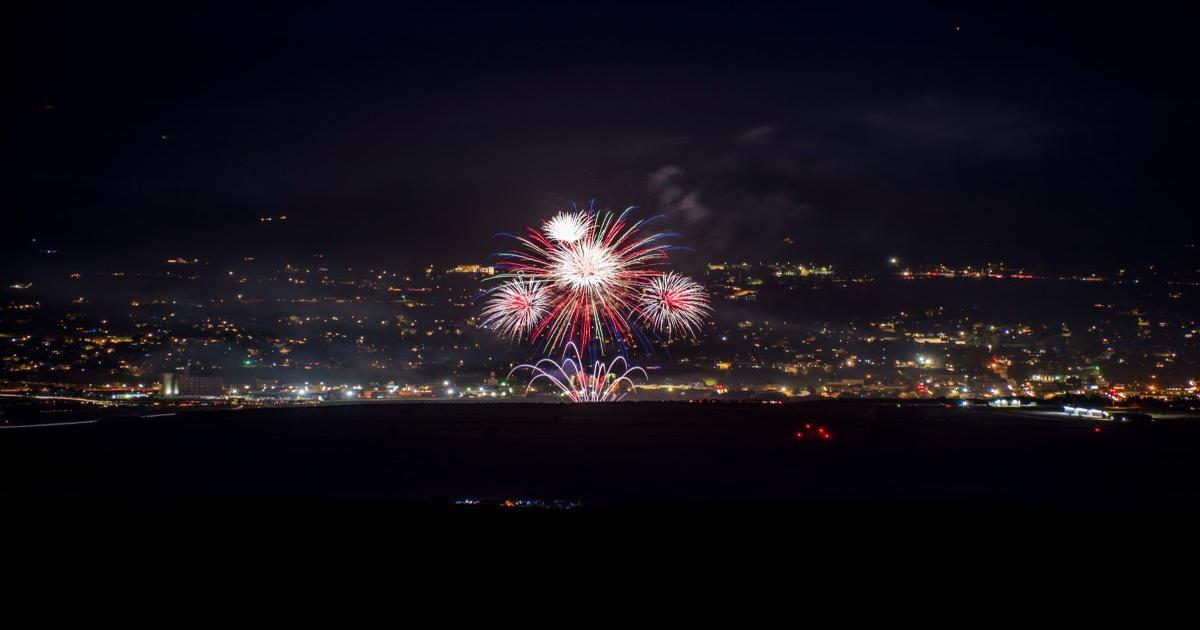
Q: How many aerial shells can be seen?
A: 4